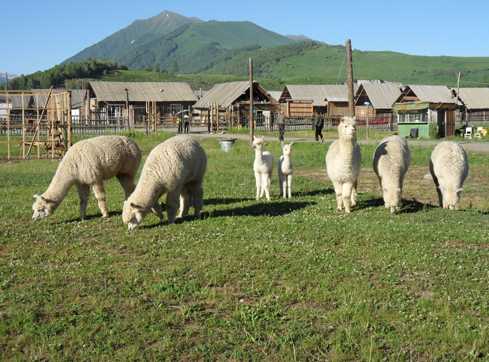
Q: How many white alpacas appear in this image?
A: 7